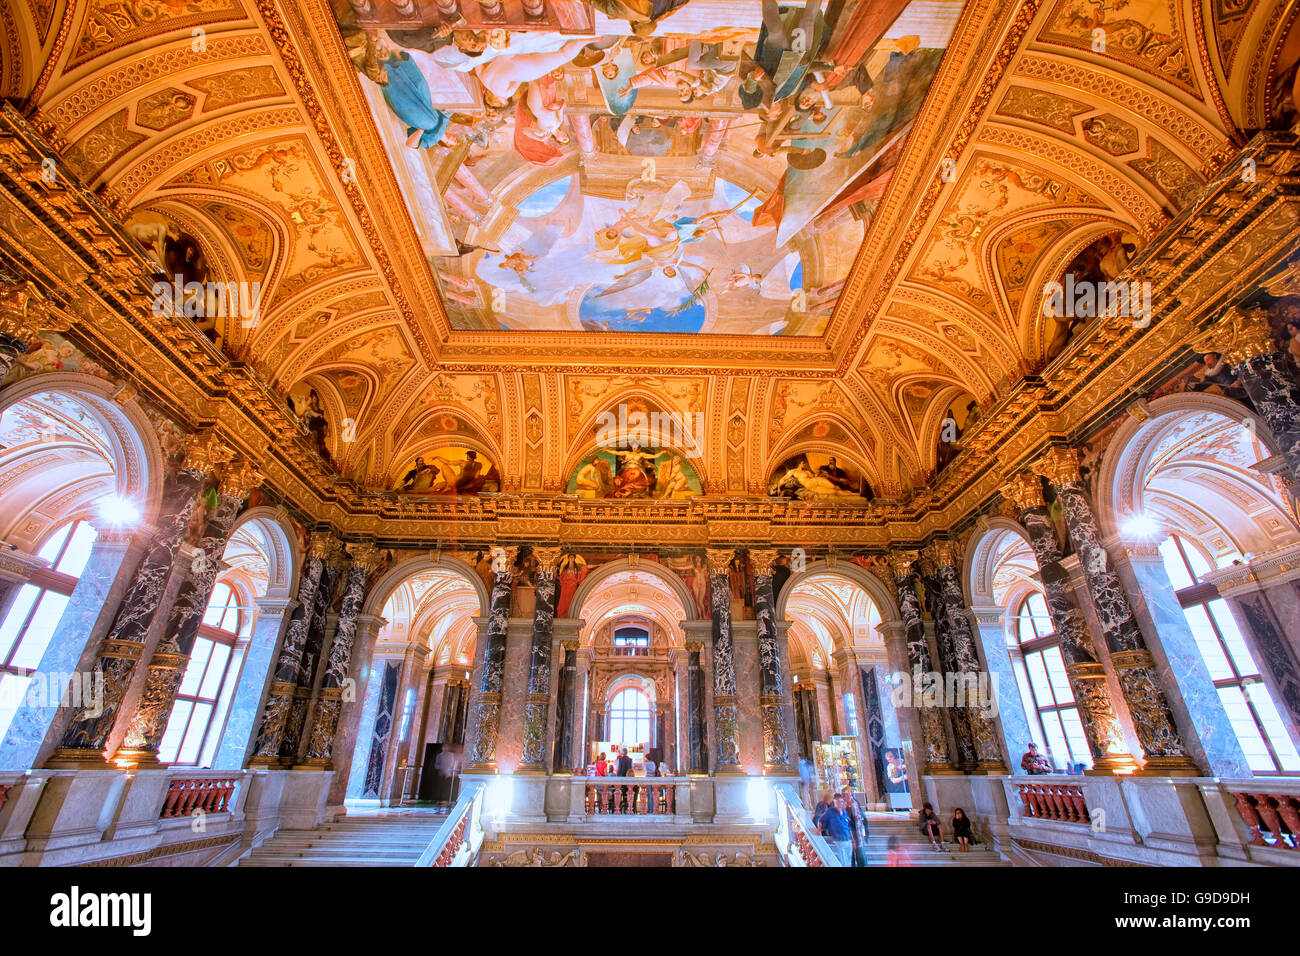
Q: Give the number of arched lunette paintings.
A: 7